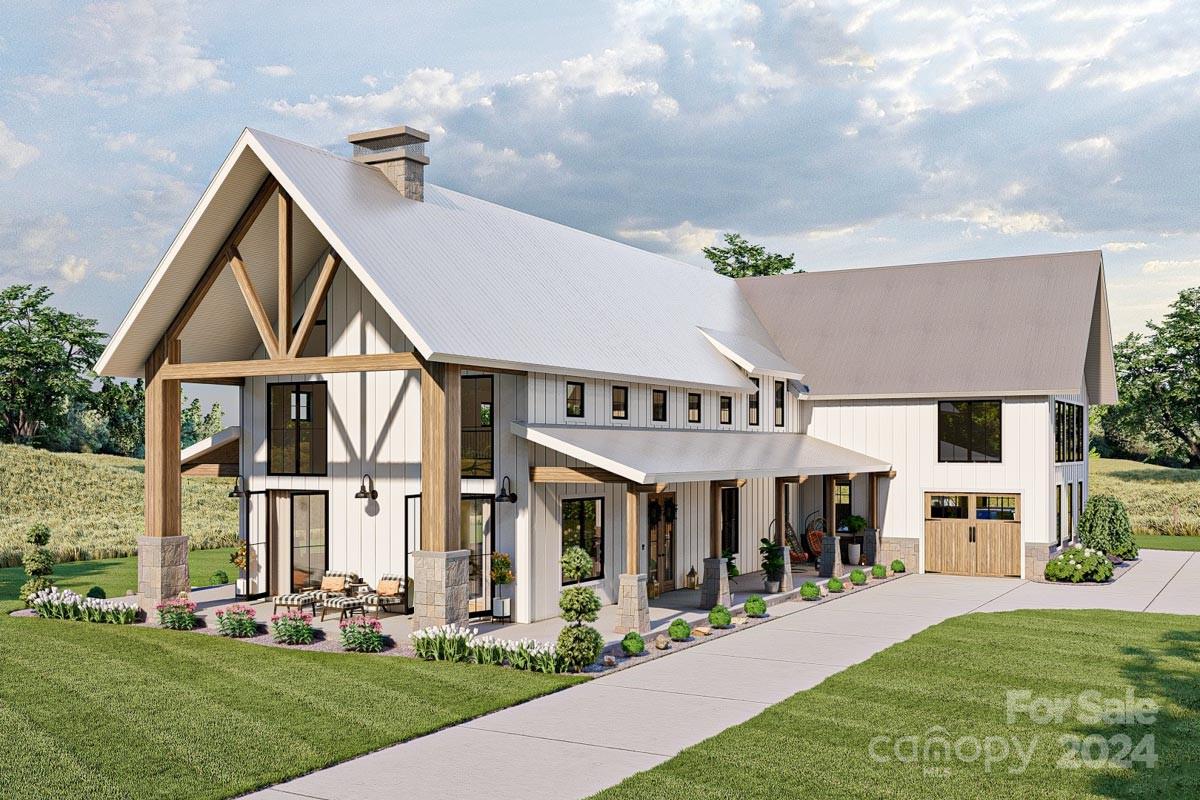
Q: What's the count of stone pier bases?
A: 7